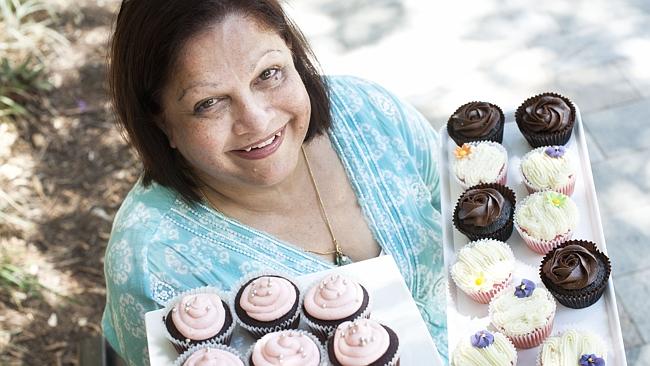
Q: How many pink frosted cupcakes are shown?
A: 6